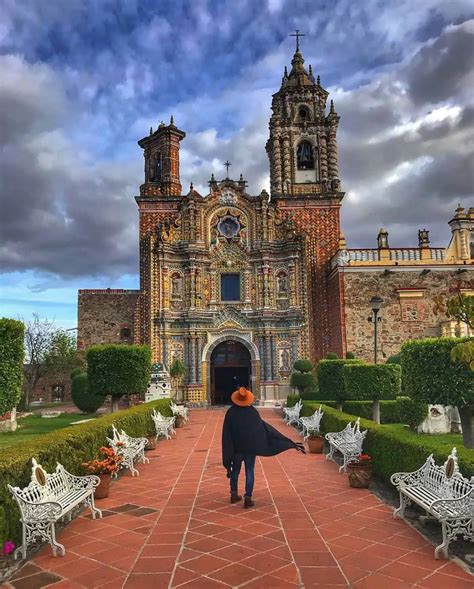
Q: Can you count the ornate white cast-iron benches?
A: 8